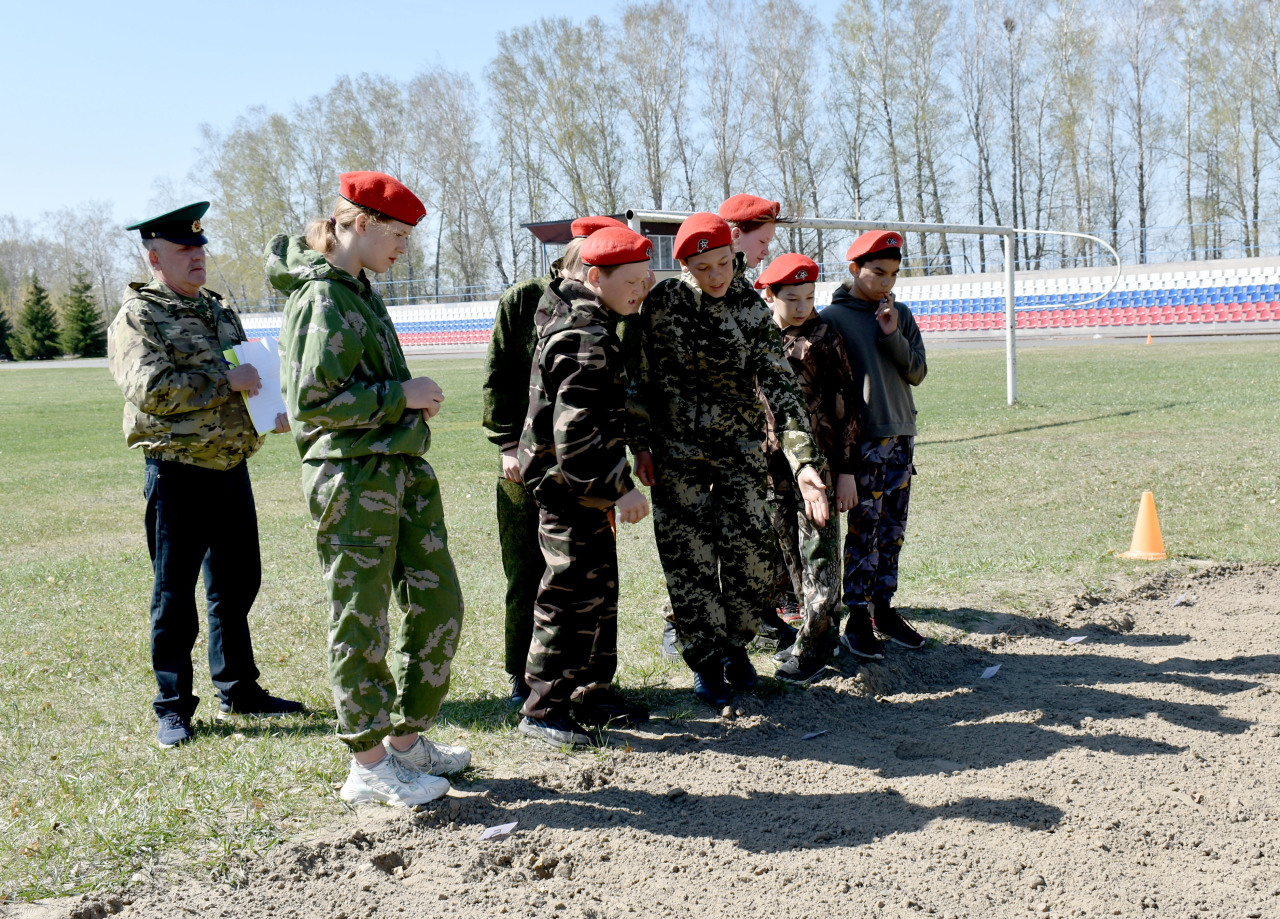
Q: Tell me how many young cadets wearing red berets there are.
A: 7